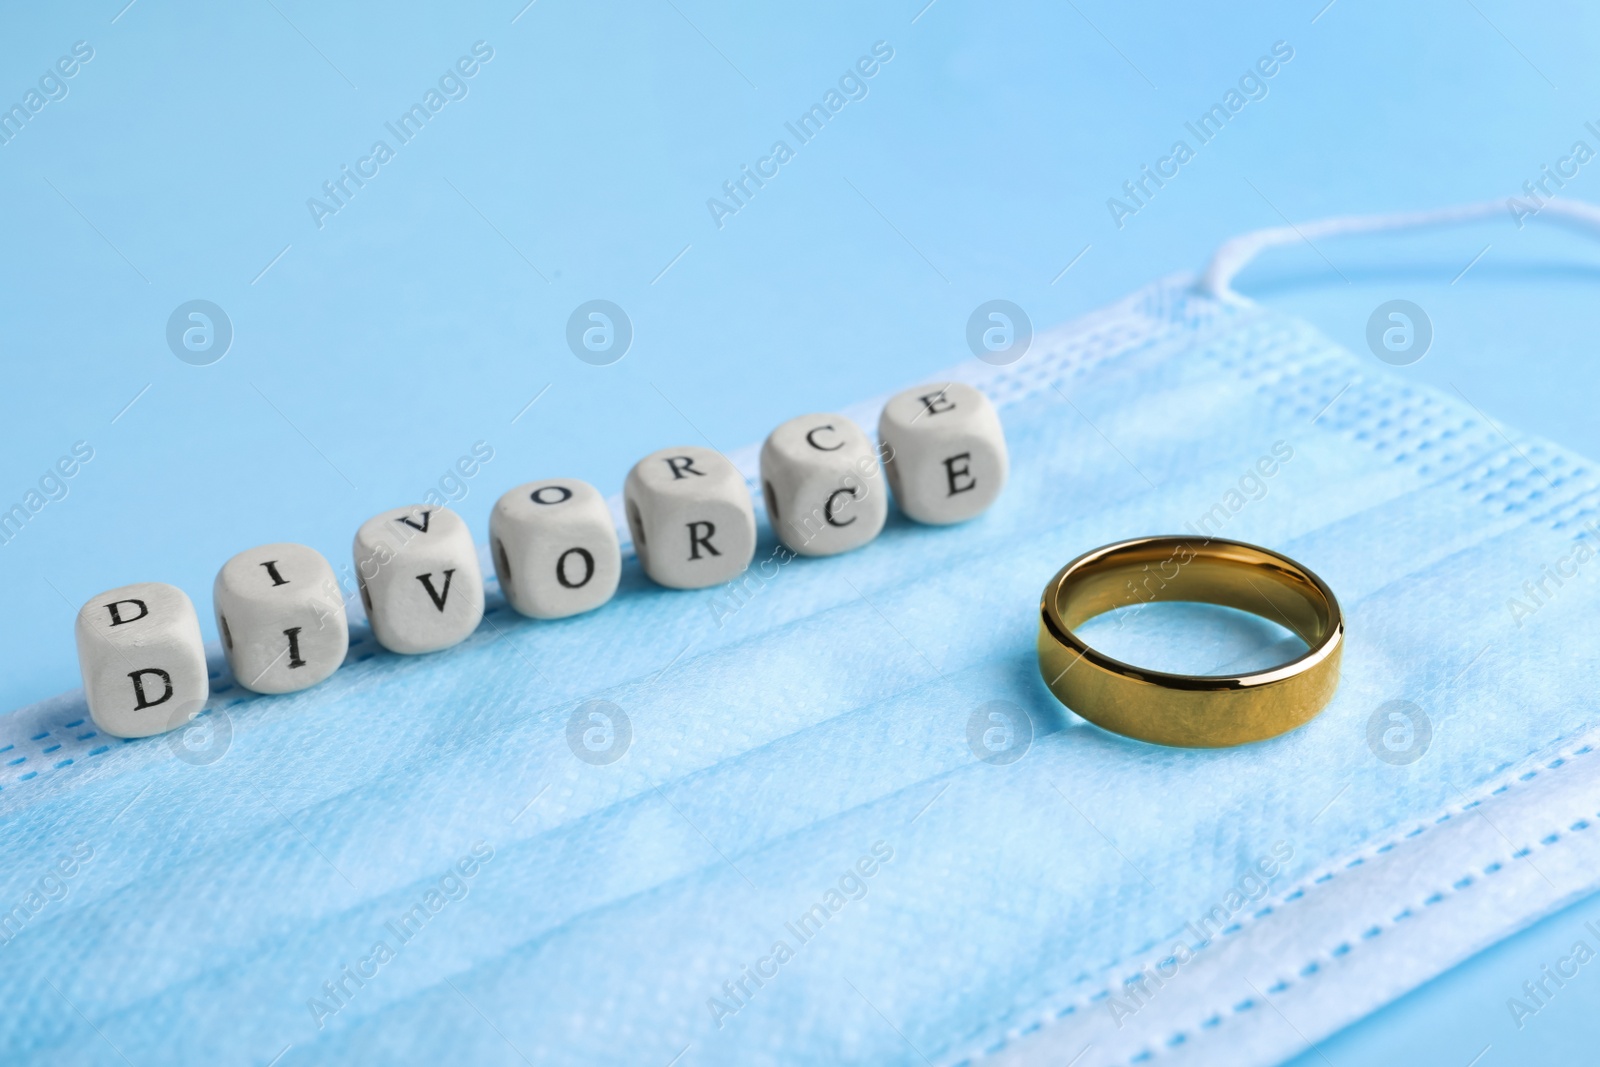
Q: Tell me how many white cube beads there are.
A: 7